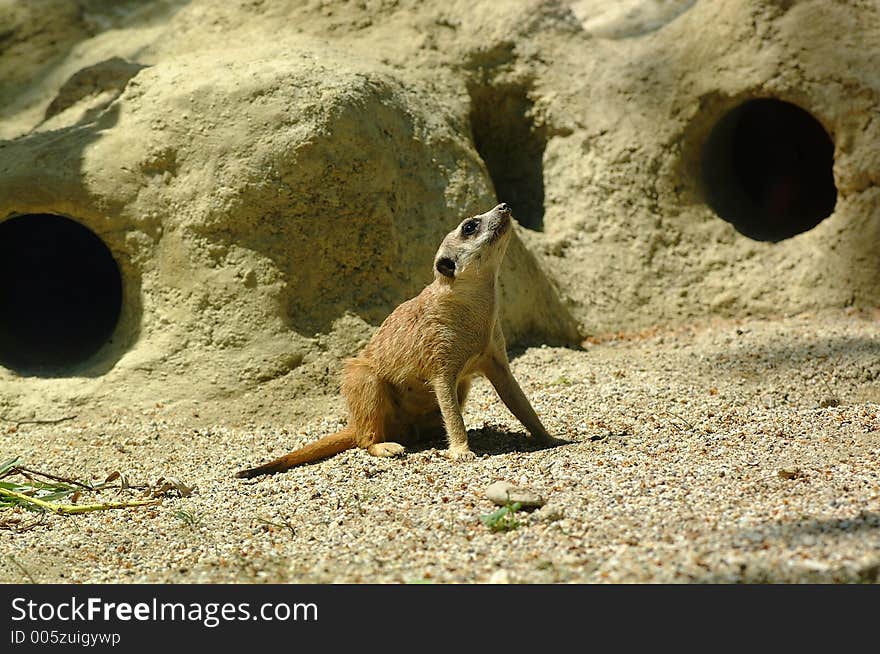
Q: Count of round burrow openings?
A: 2